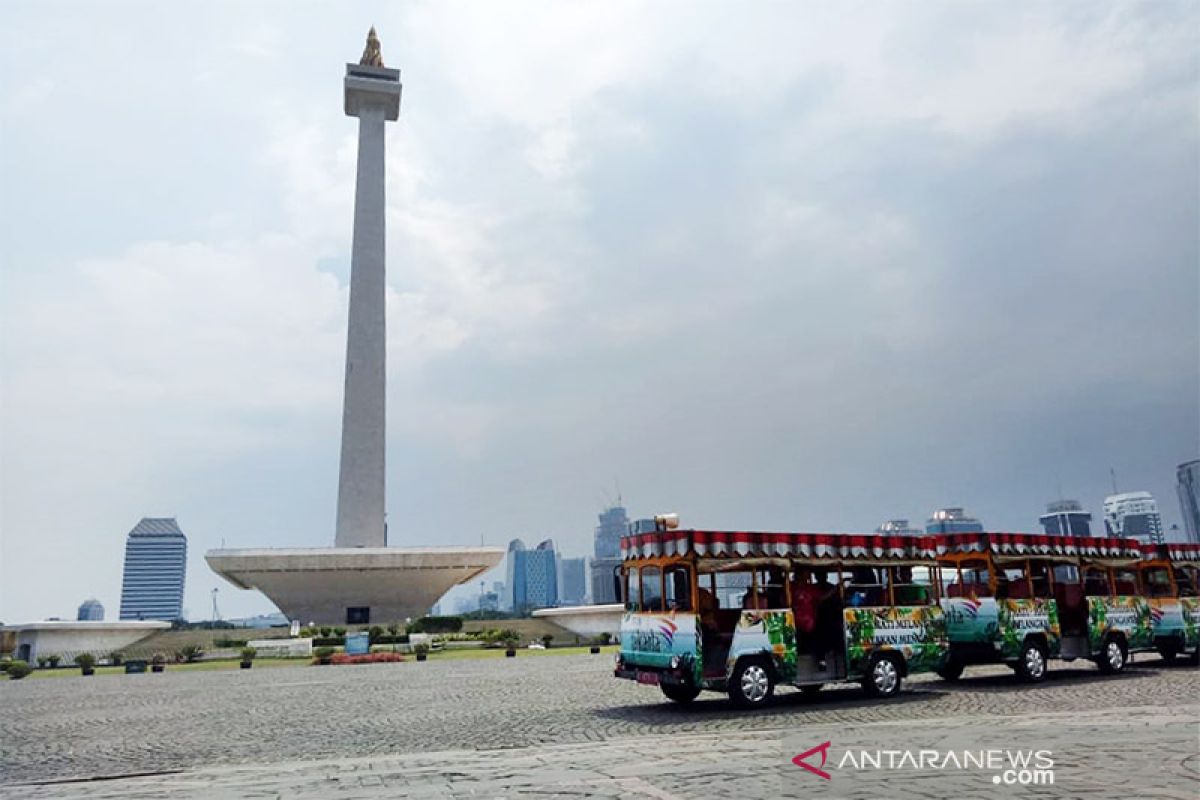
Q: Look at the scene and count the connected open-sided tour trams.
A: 3